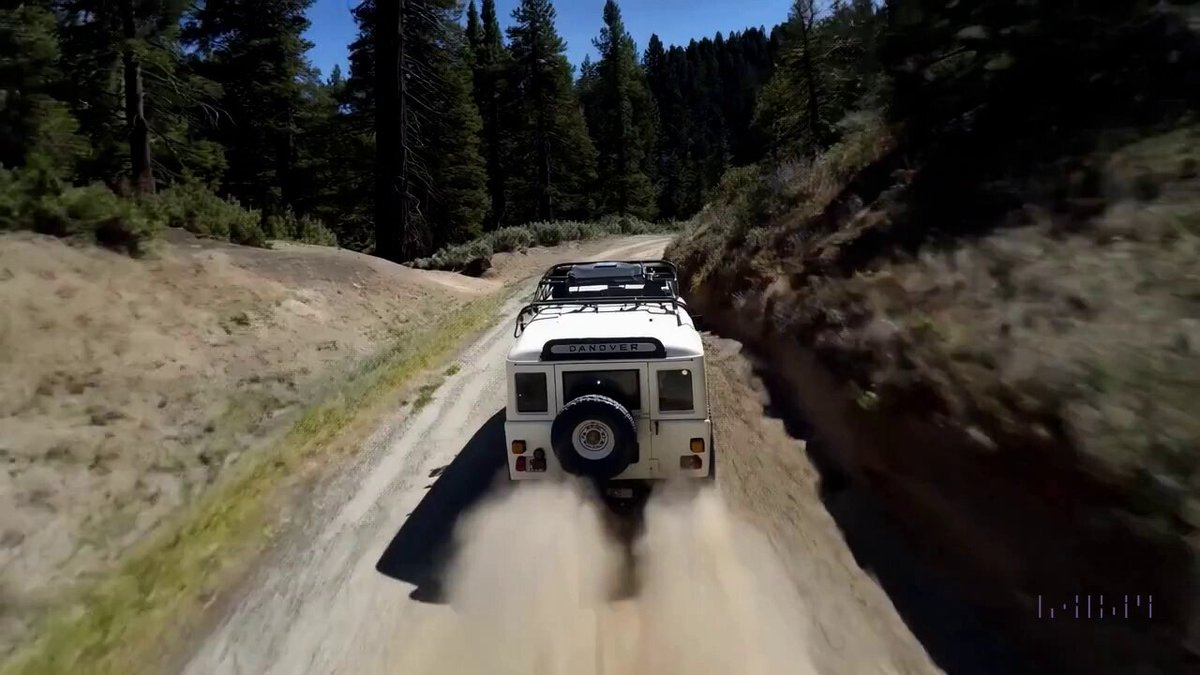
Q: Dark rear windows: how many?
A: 3